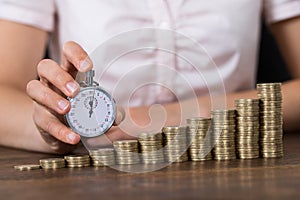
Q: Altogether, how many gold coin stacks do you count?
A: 11